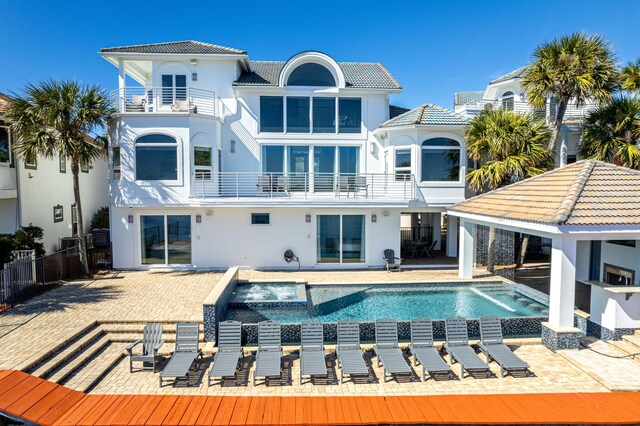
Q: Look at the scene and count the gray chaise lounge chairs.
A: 9